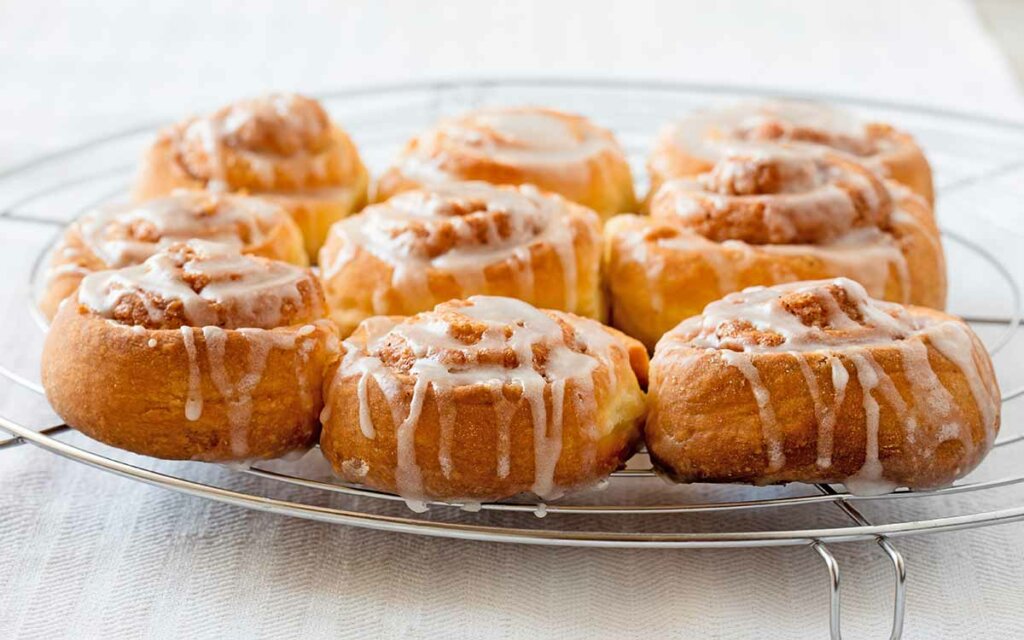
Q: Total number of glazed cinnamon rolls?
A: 9